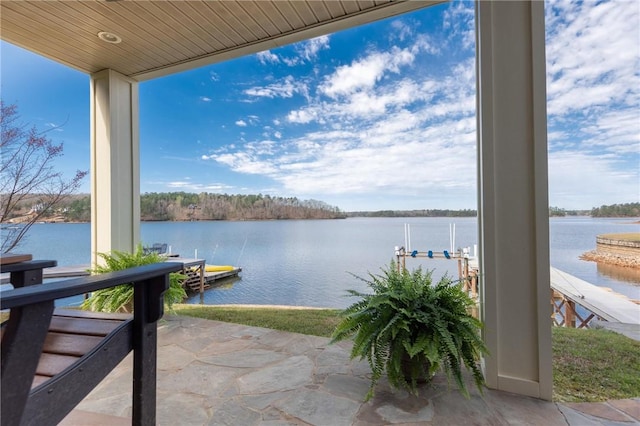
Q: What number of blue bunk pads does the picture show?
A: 3